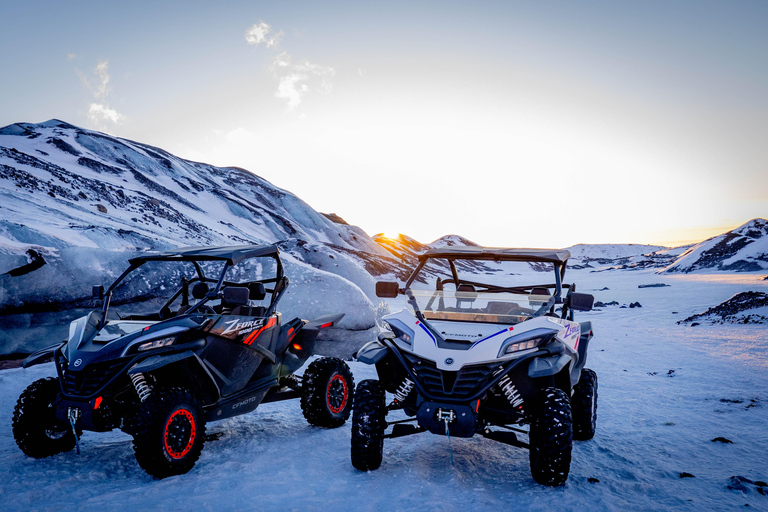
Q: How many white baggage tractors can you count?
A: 0